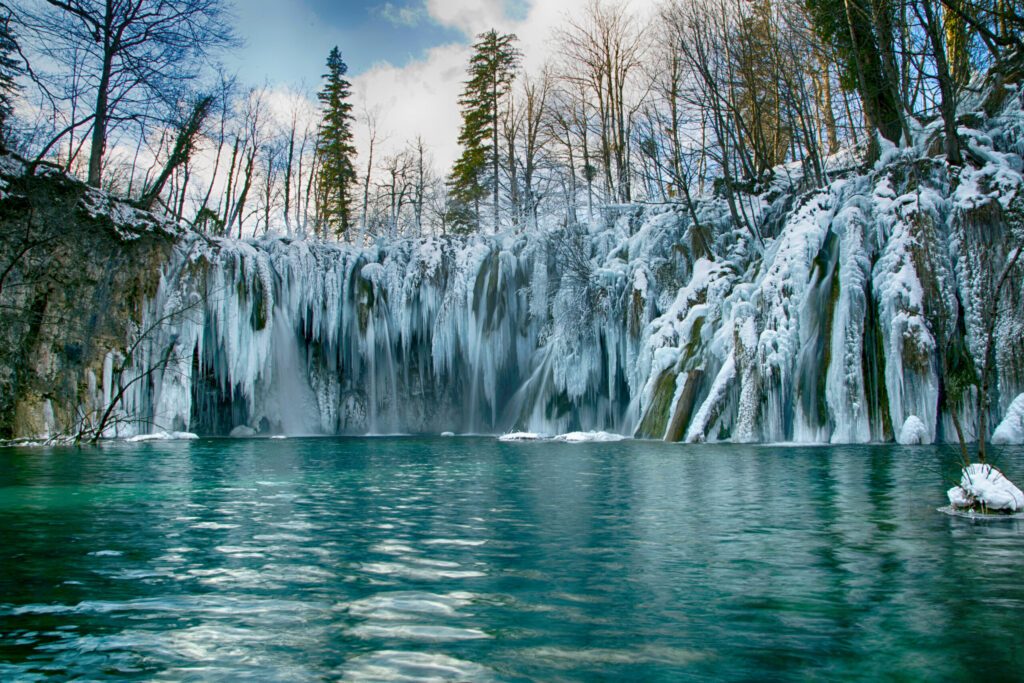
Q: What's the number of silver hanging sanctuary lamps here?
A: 0